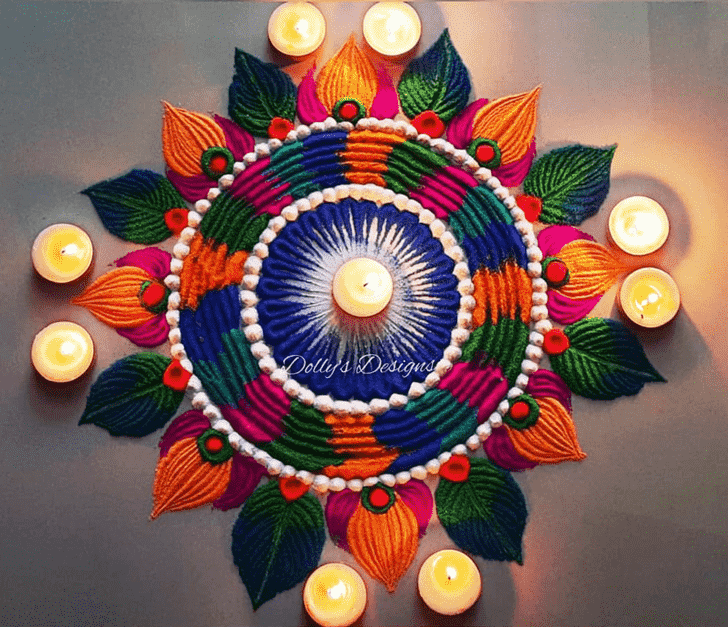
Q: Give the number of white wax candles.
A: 9